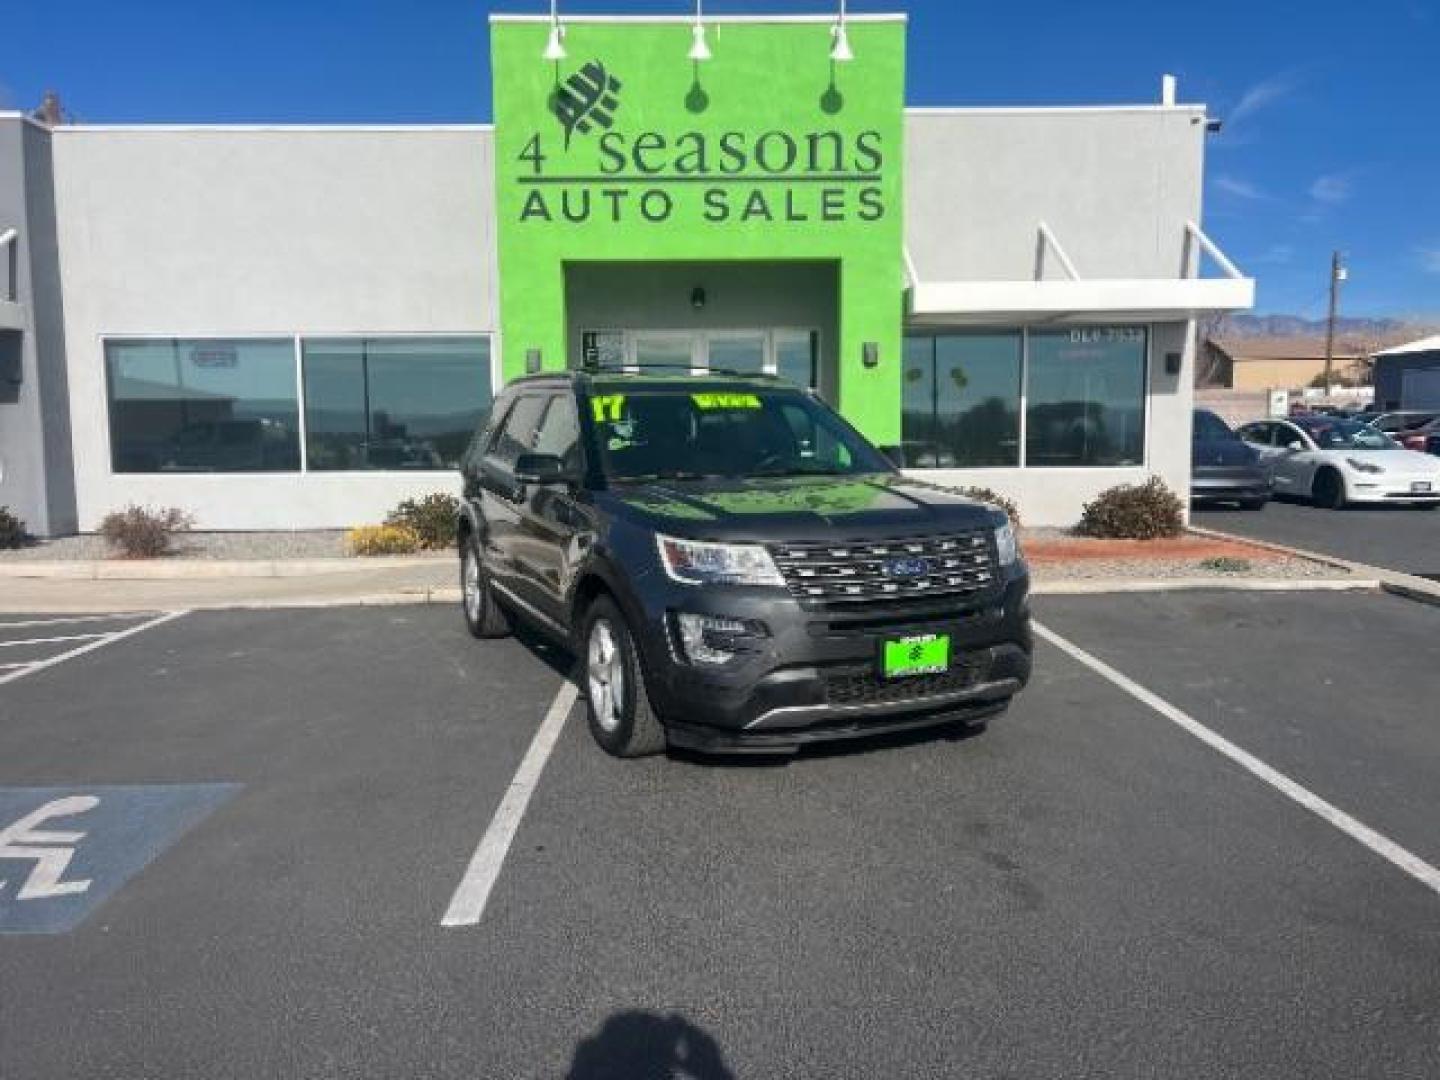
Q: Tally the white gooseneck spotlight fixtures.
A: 3